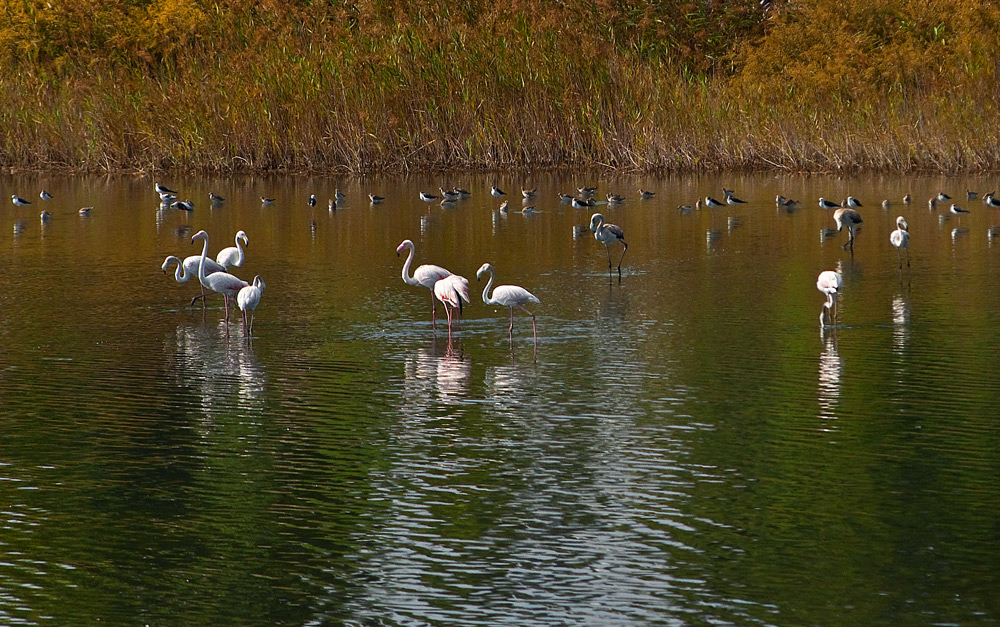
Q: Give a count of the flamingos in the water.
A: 11